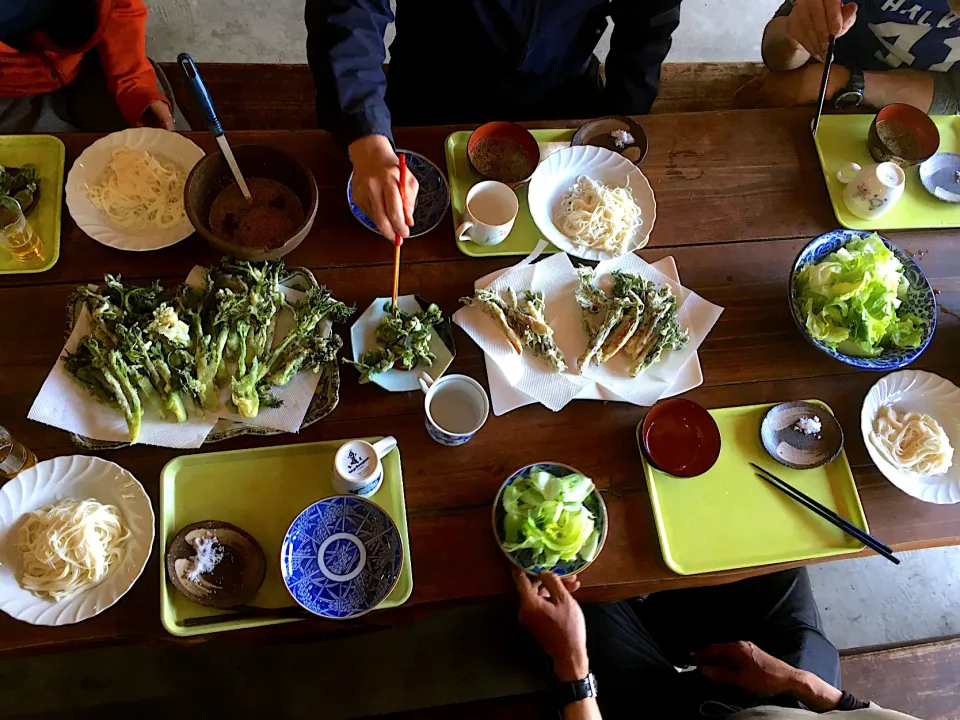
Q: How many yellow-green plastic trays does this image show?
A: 5